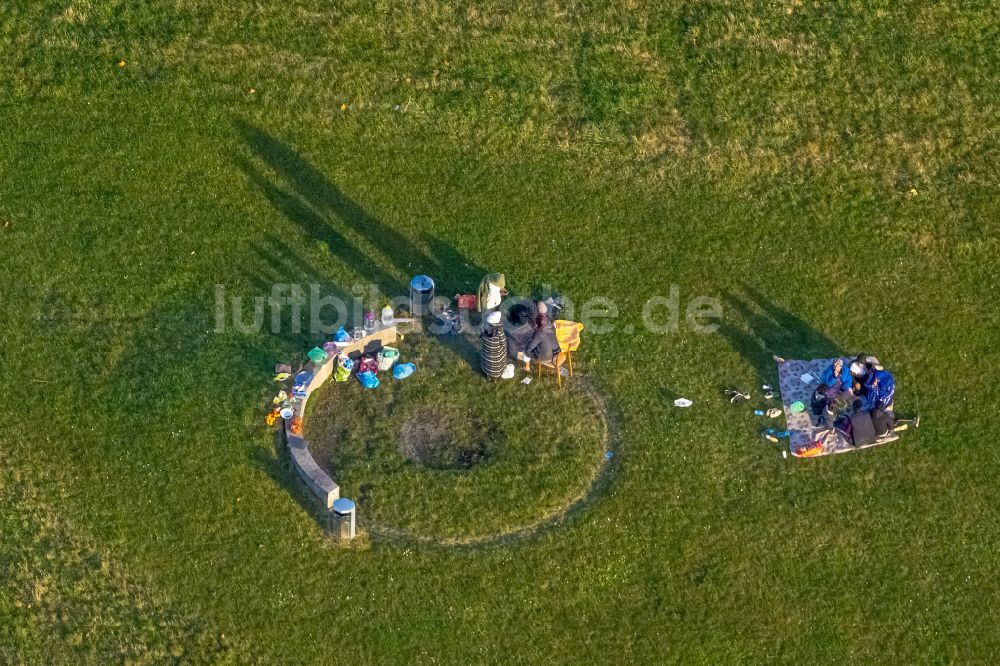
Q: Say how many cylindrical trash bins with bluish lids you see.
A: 2